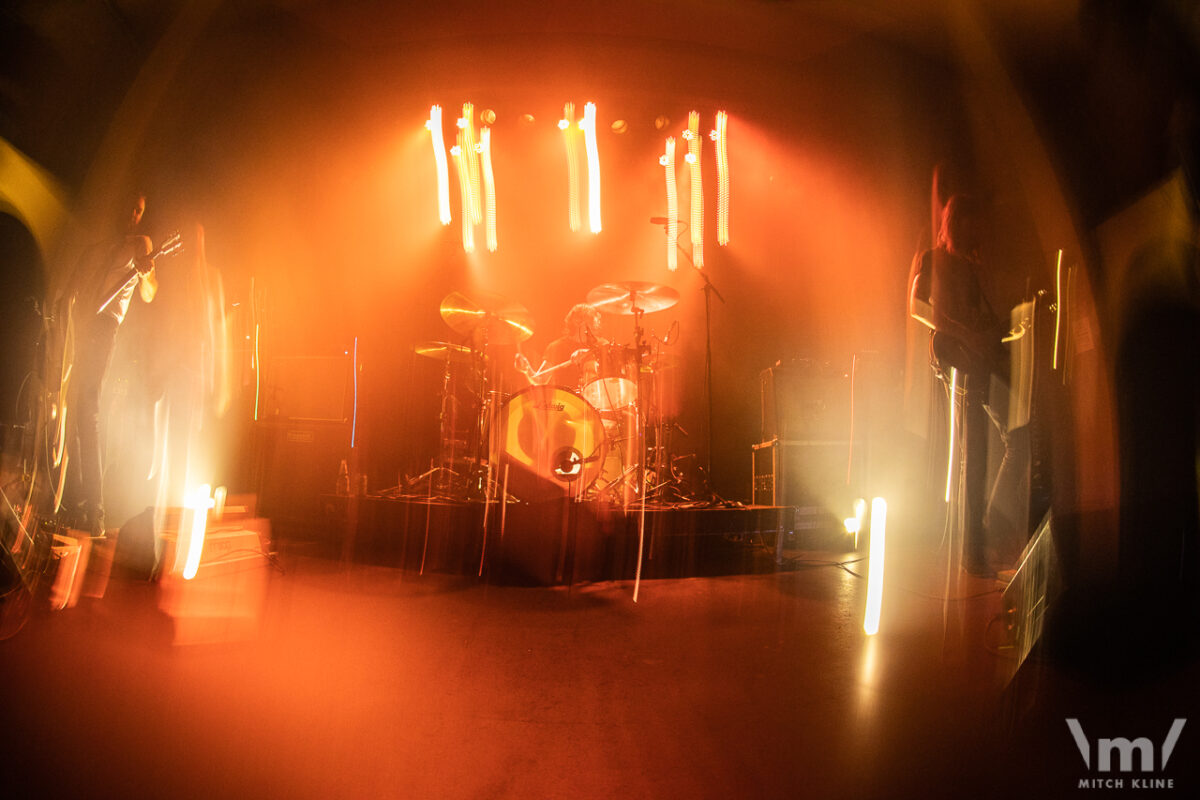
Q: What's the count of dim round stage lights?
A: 4